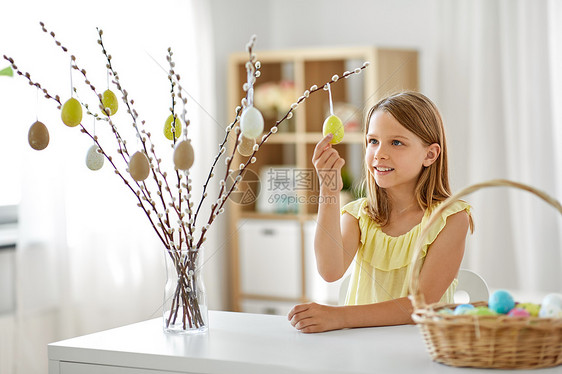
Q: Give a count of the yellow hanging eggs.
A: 4